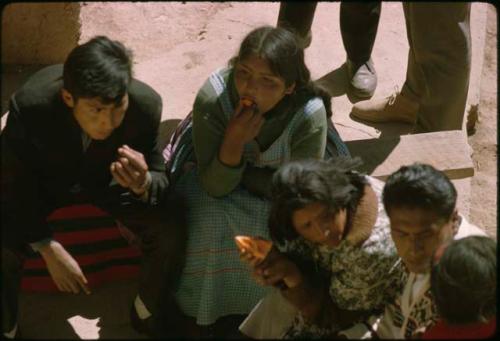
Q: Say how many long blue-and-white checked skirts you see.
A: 1